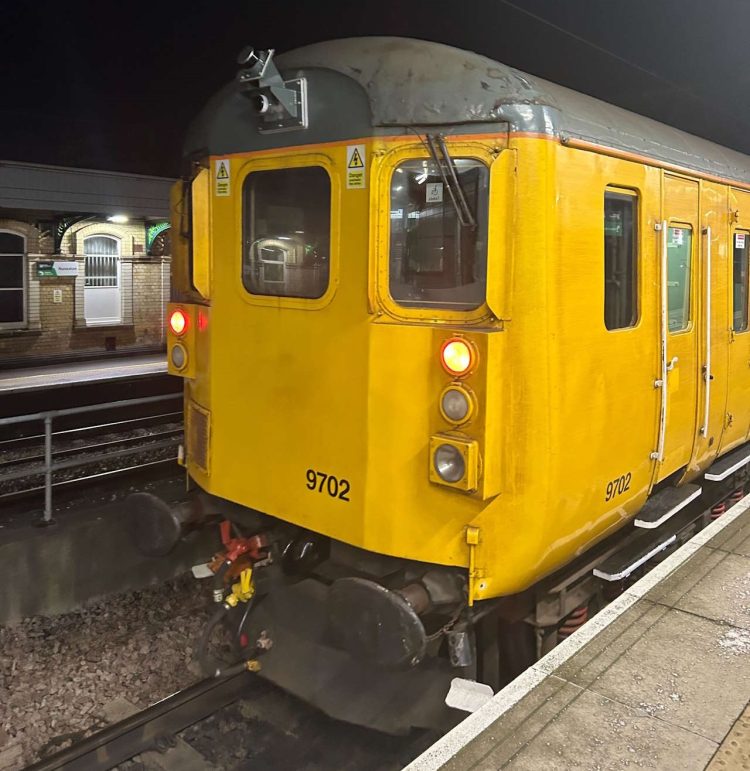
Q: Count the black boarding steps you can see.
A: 3